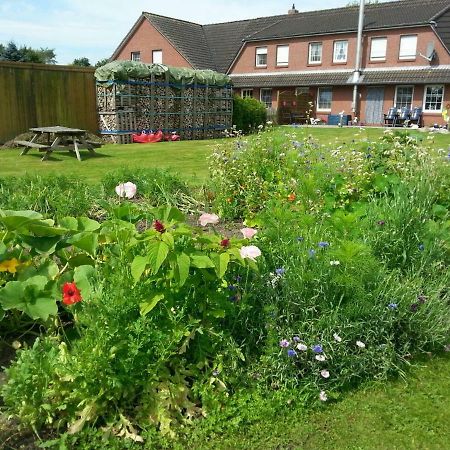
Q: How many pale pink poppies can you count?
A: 4